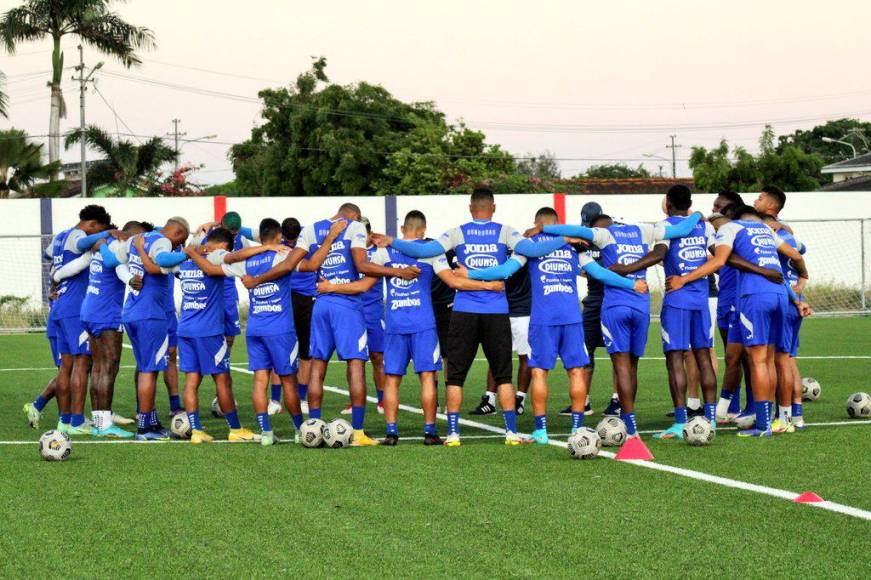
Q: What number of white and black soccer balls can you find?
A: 10